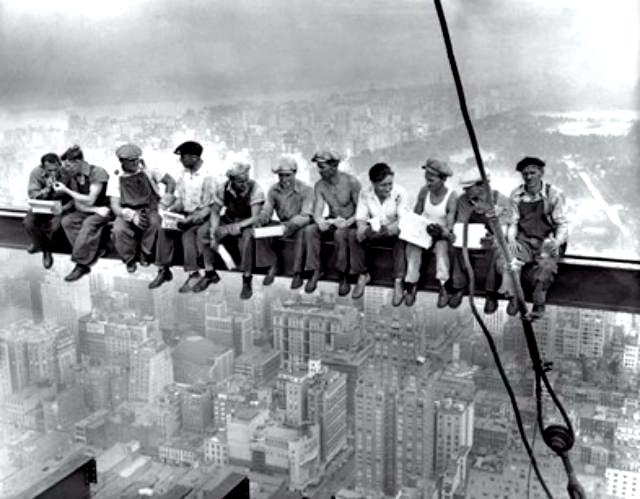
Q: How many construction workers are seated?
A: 11